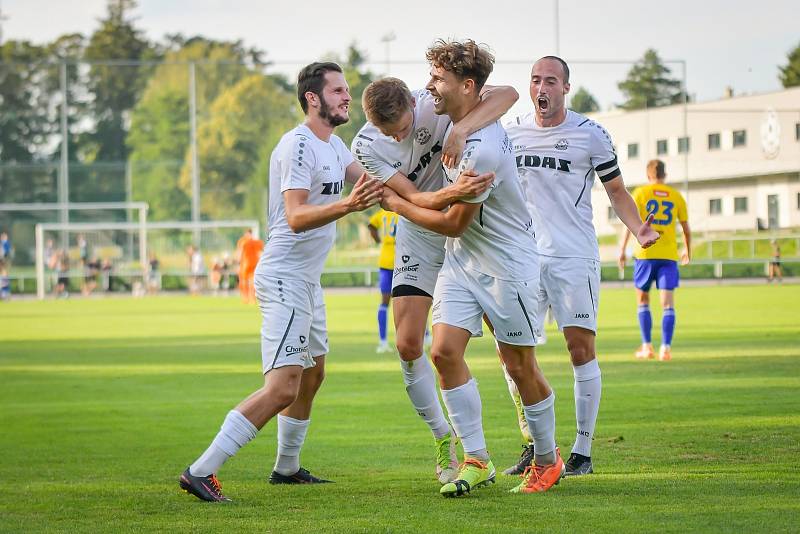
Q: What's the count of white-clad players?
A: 4